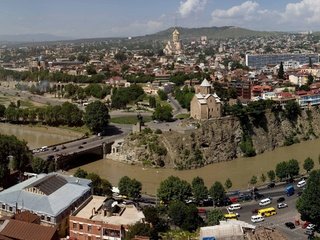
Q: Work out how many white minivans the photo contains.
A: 4